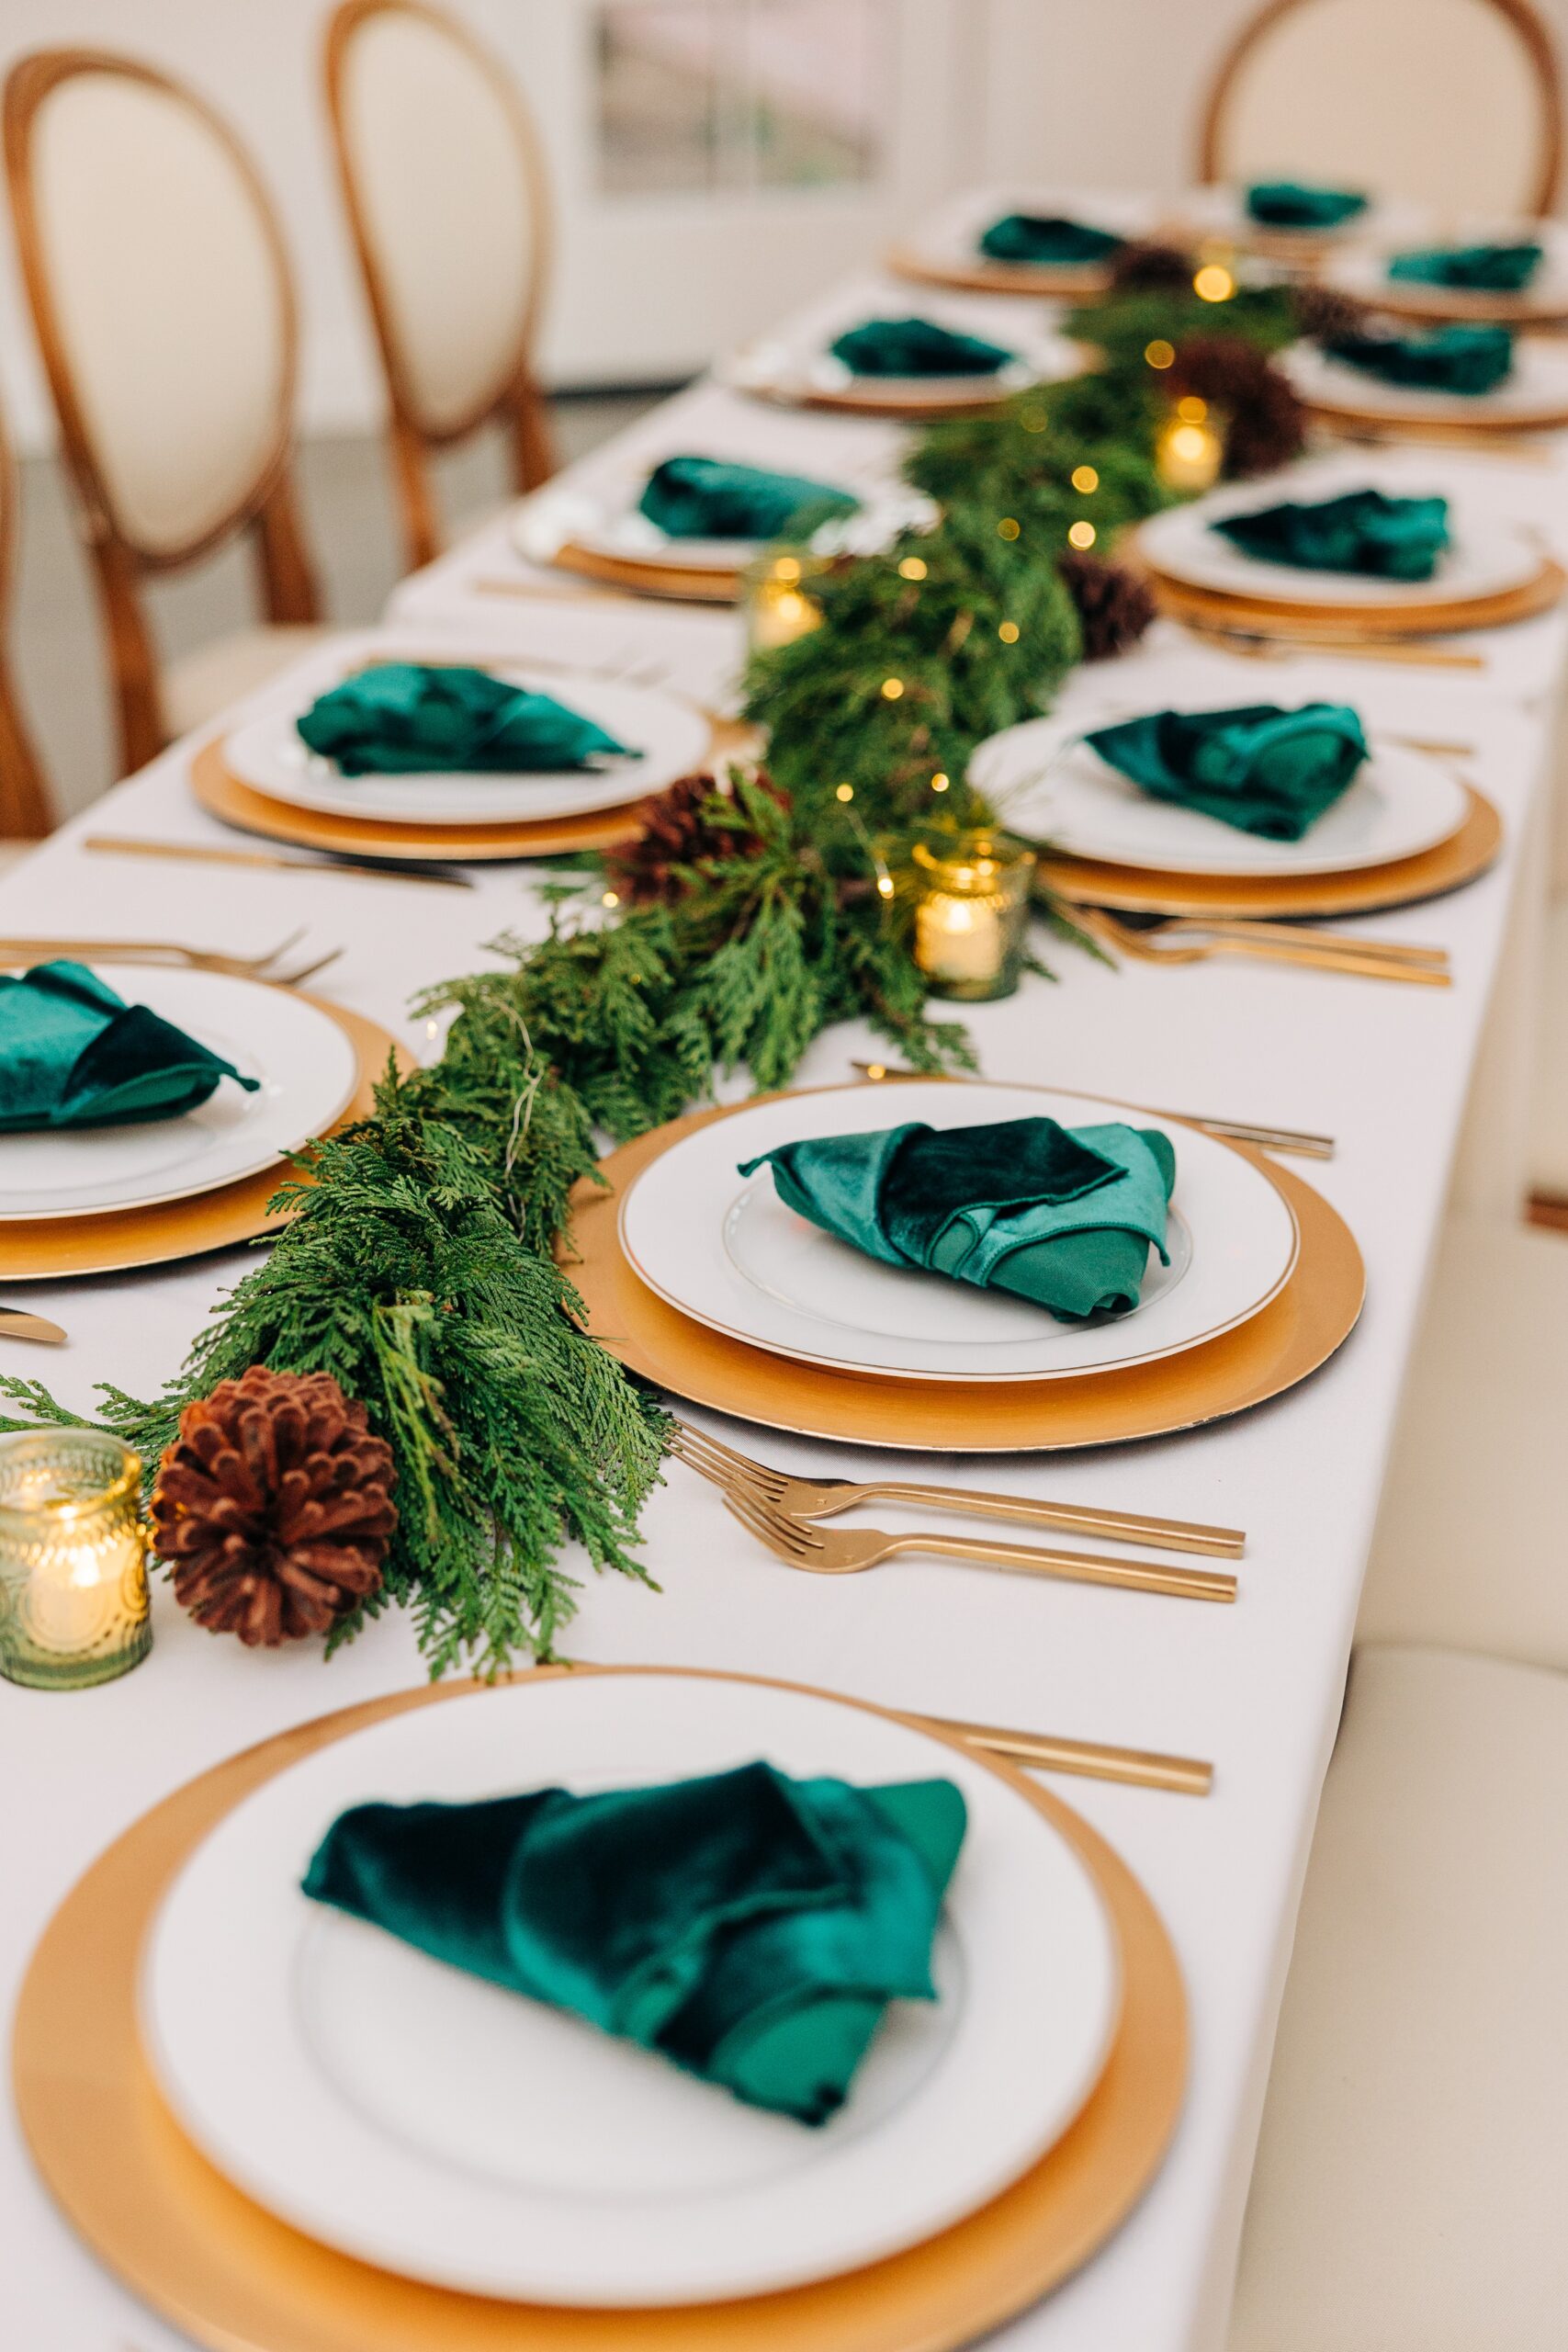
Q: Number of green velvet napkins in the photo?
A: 12